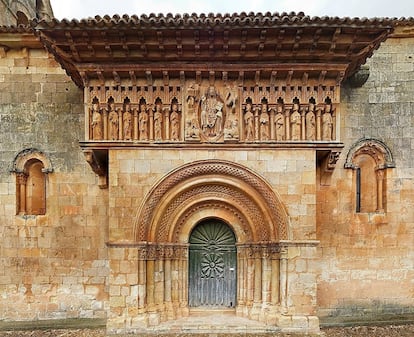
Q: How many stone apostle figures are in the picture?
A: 12